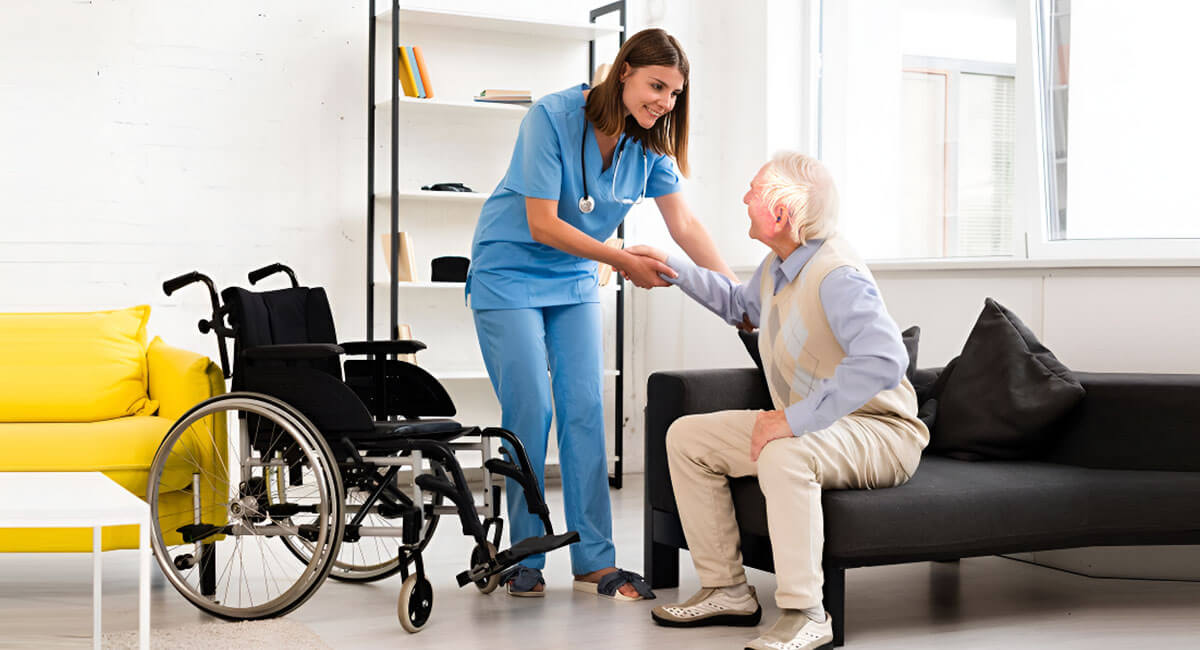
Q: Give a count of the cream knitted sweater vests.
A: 1